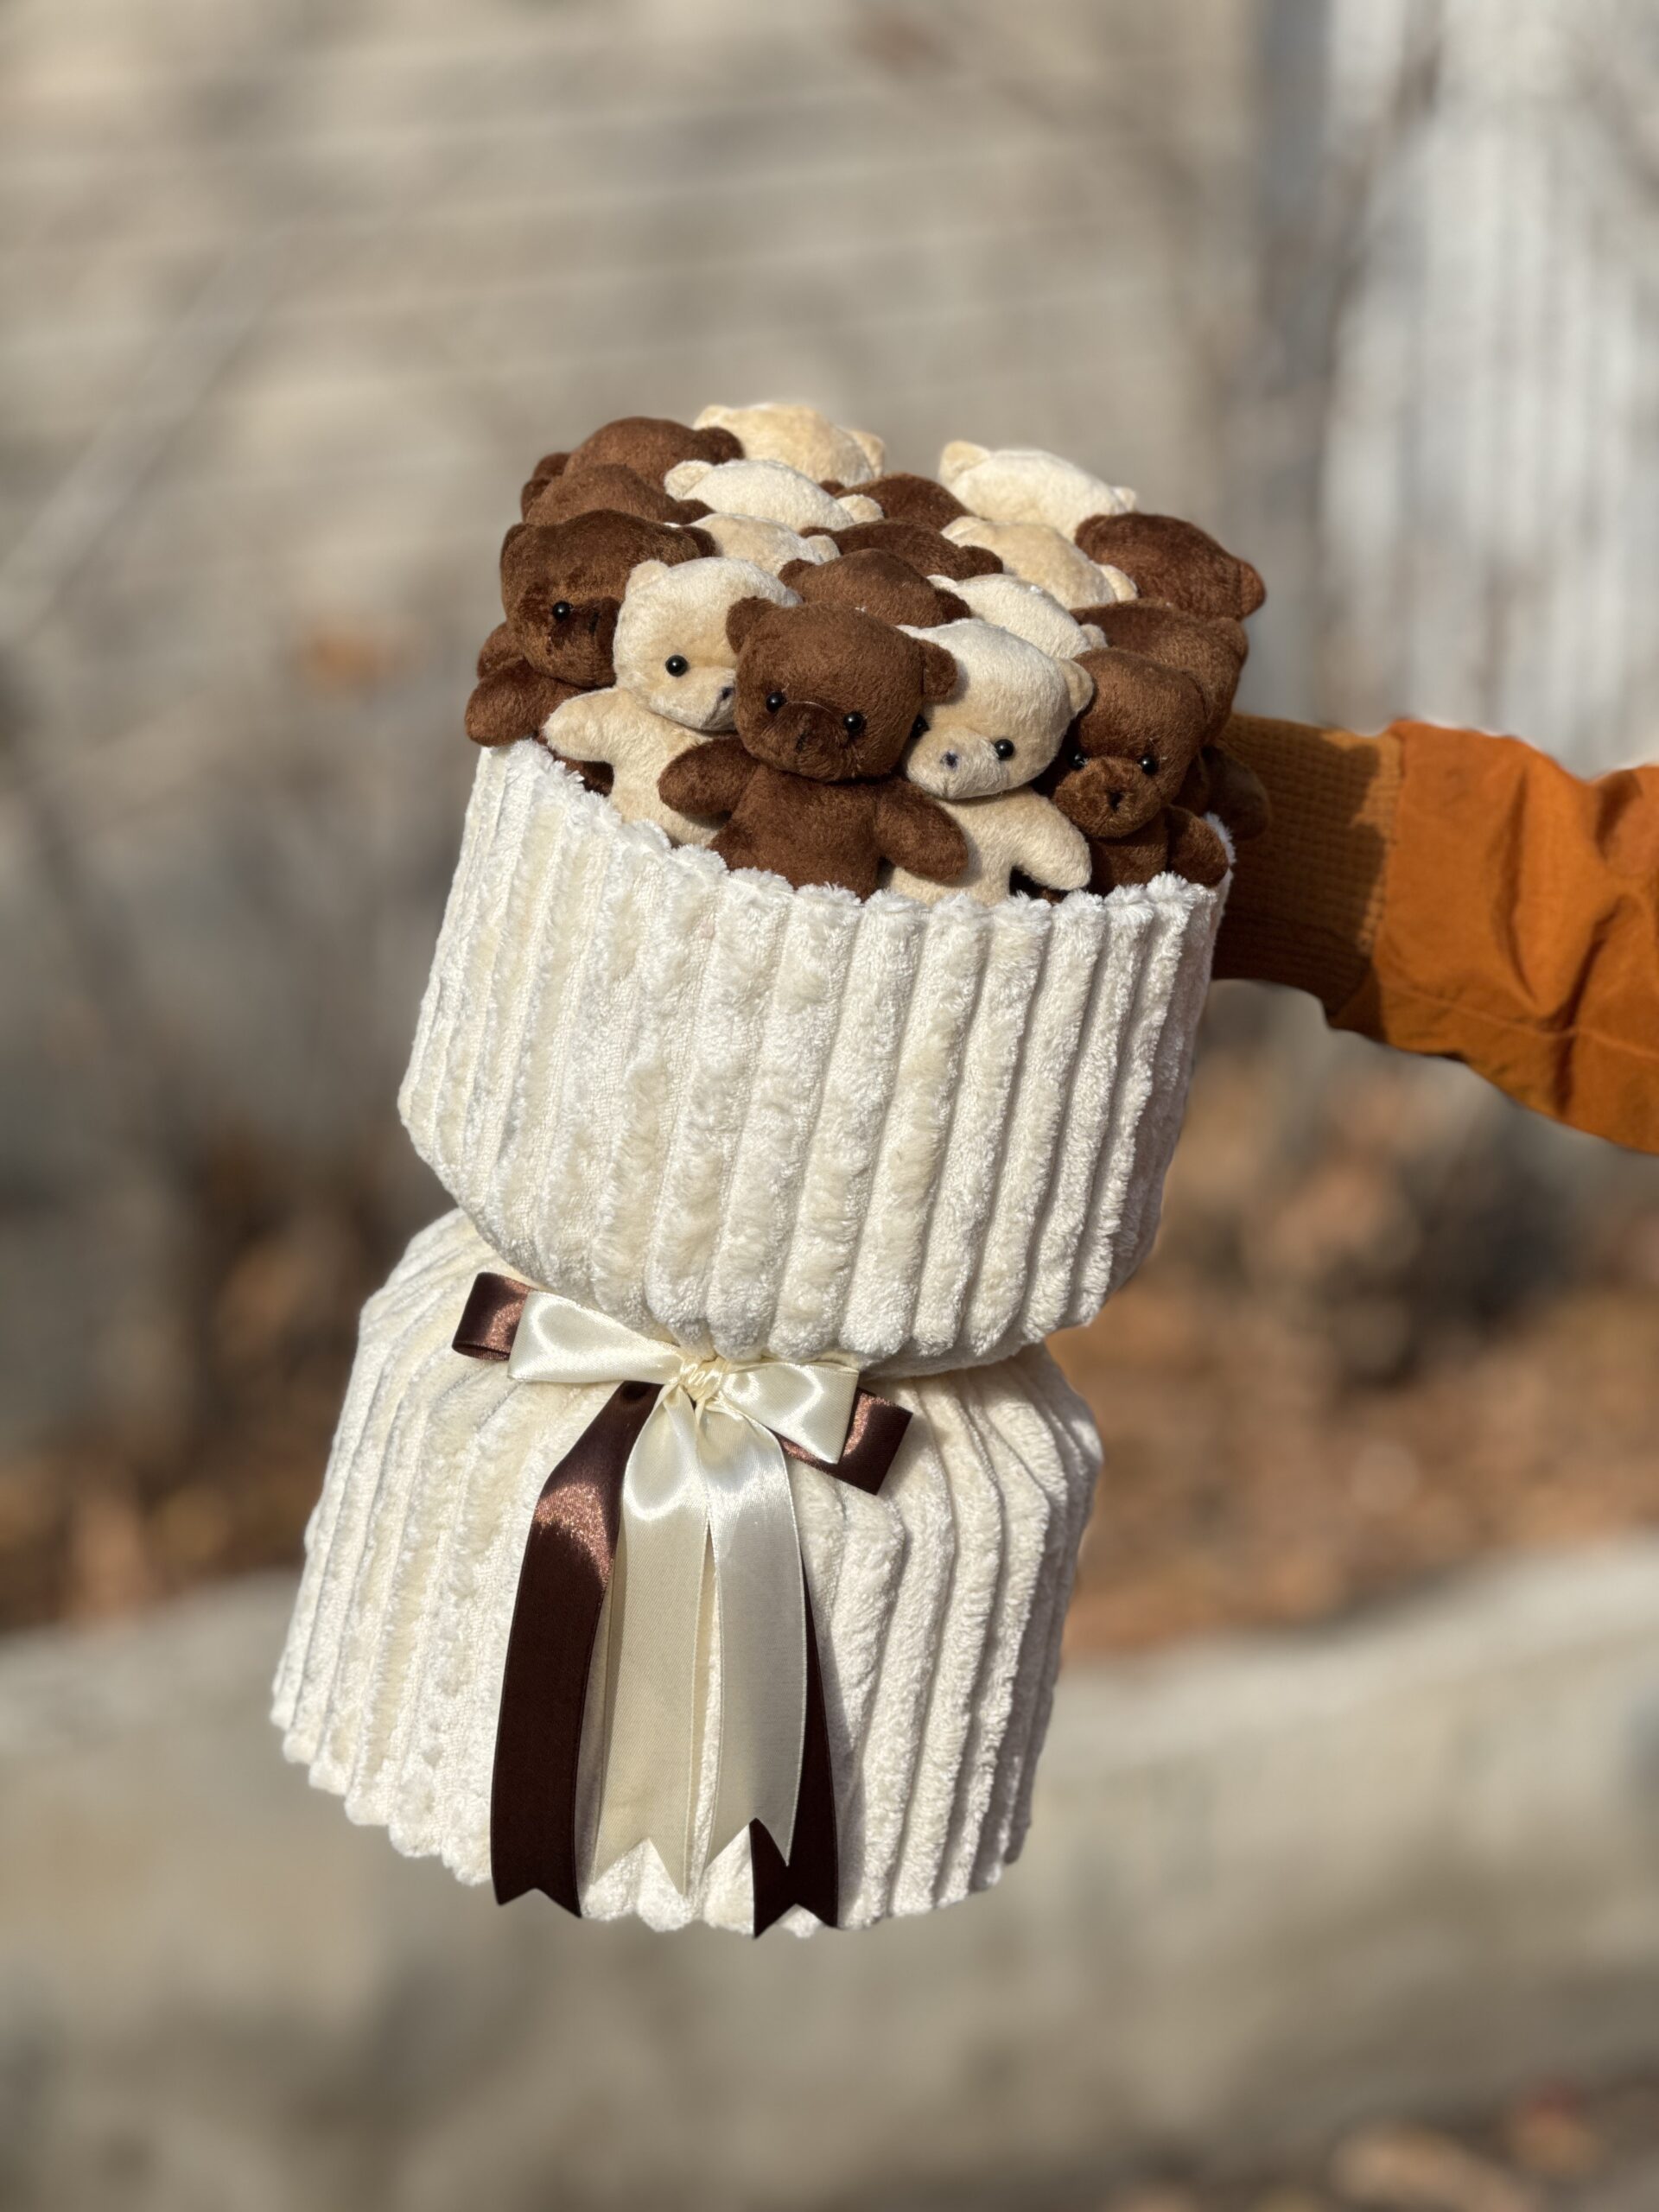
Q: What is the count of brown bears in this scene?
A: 10